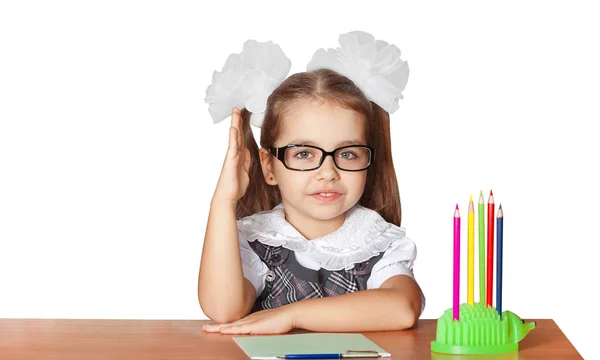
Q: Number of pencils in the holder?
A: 5